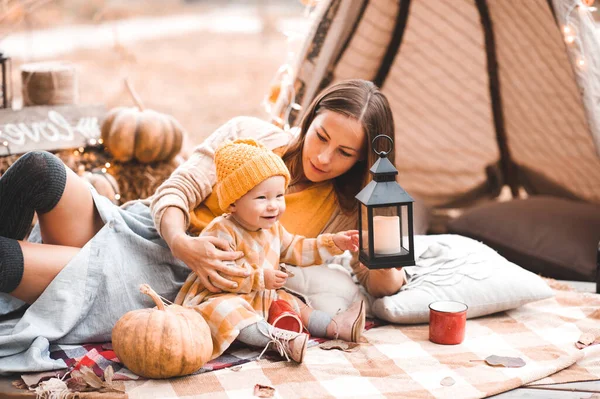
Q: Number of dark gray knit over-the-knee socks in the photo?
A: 2